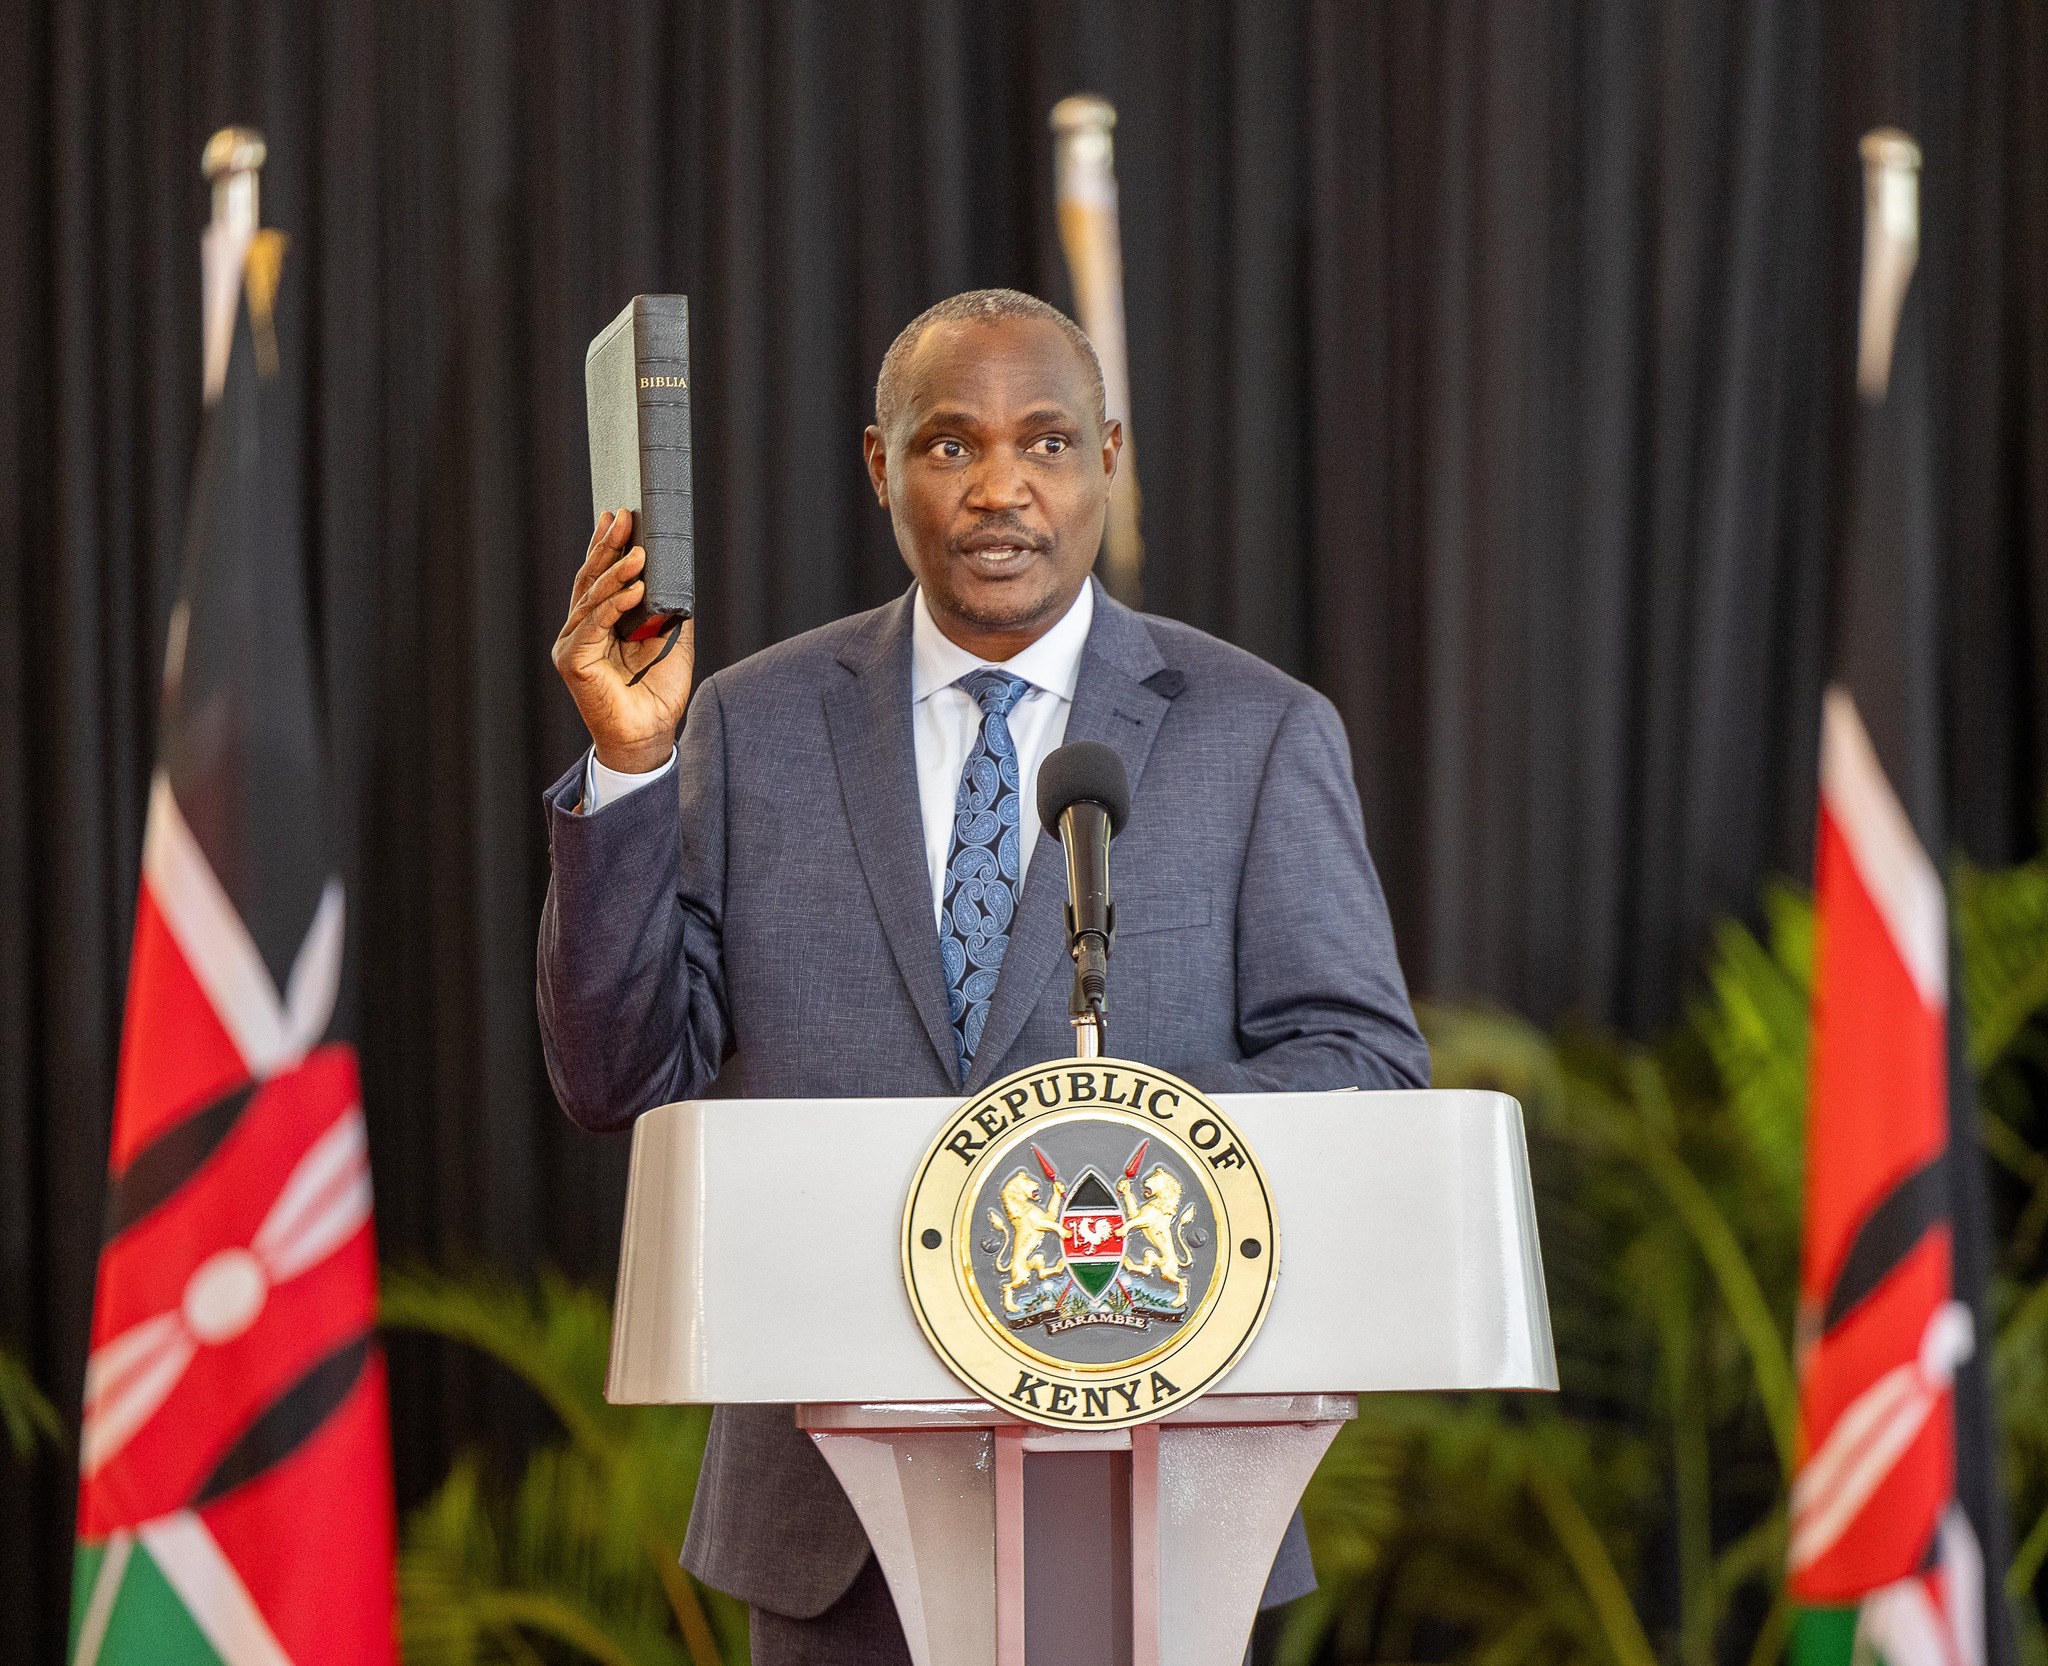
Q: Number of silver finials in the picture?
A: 3